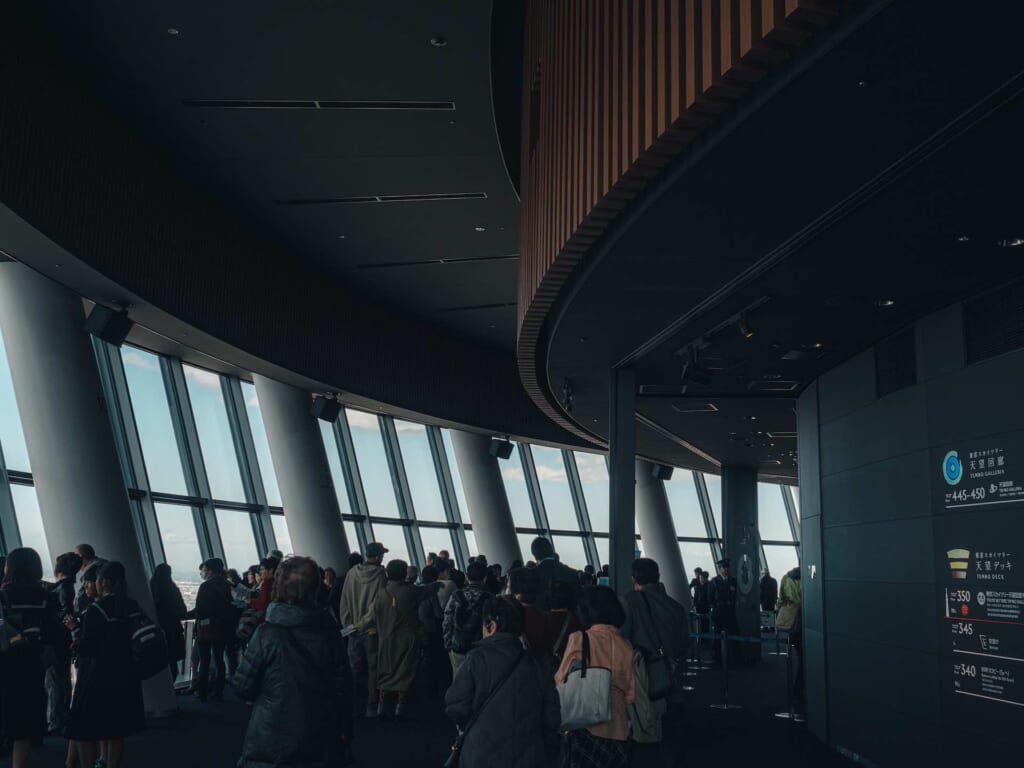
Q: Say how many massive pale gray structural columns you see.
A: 4